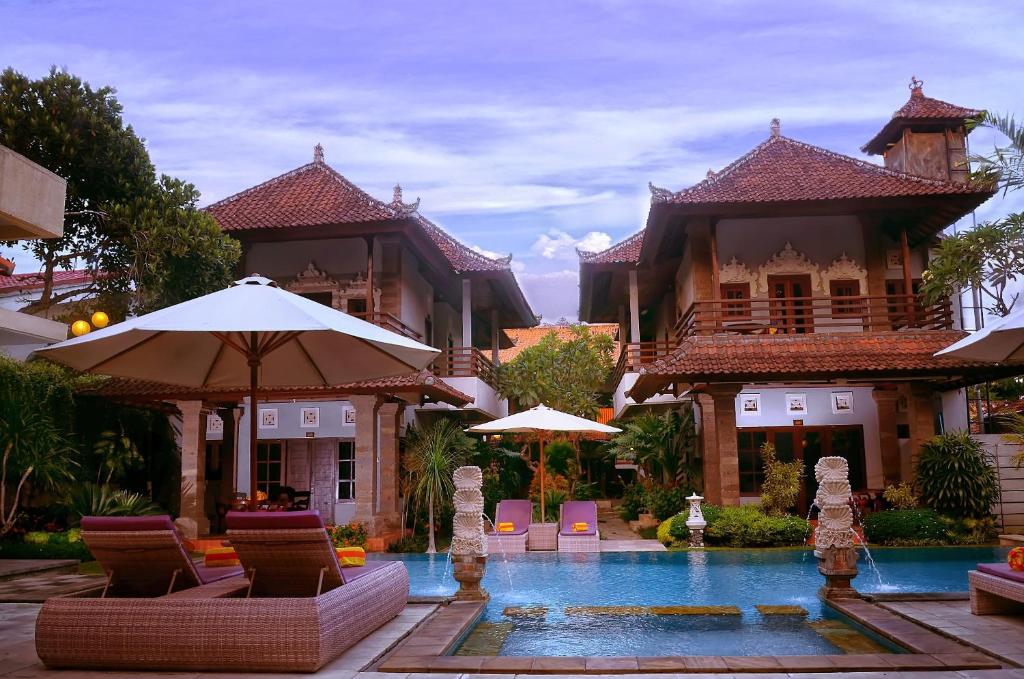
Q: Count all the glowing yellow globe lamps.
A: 2